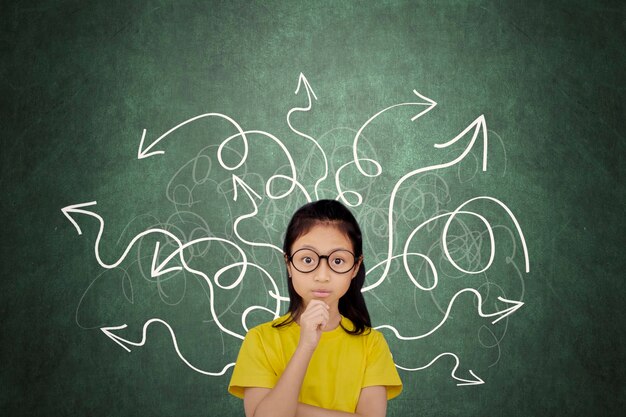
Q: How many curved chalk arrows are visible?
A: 10